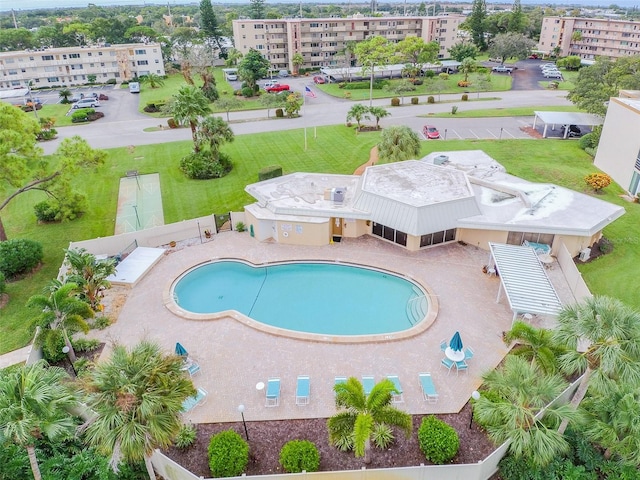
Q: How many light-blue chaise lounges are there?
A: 7